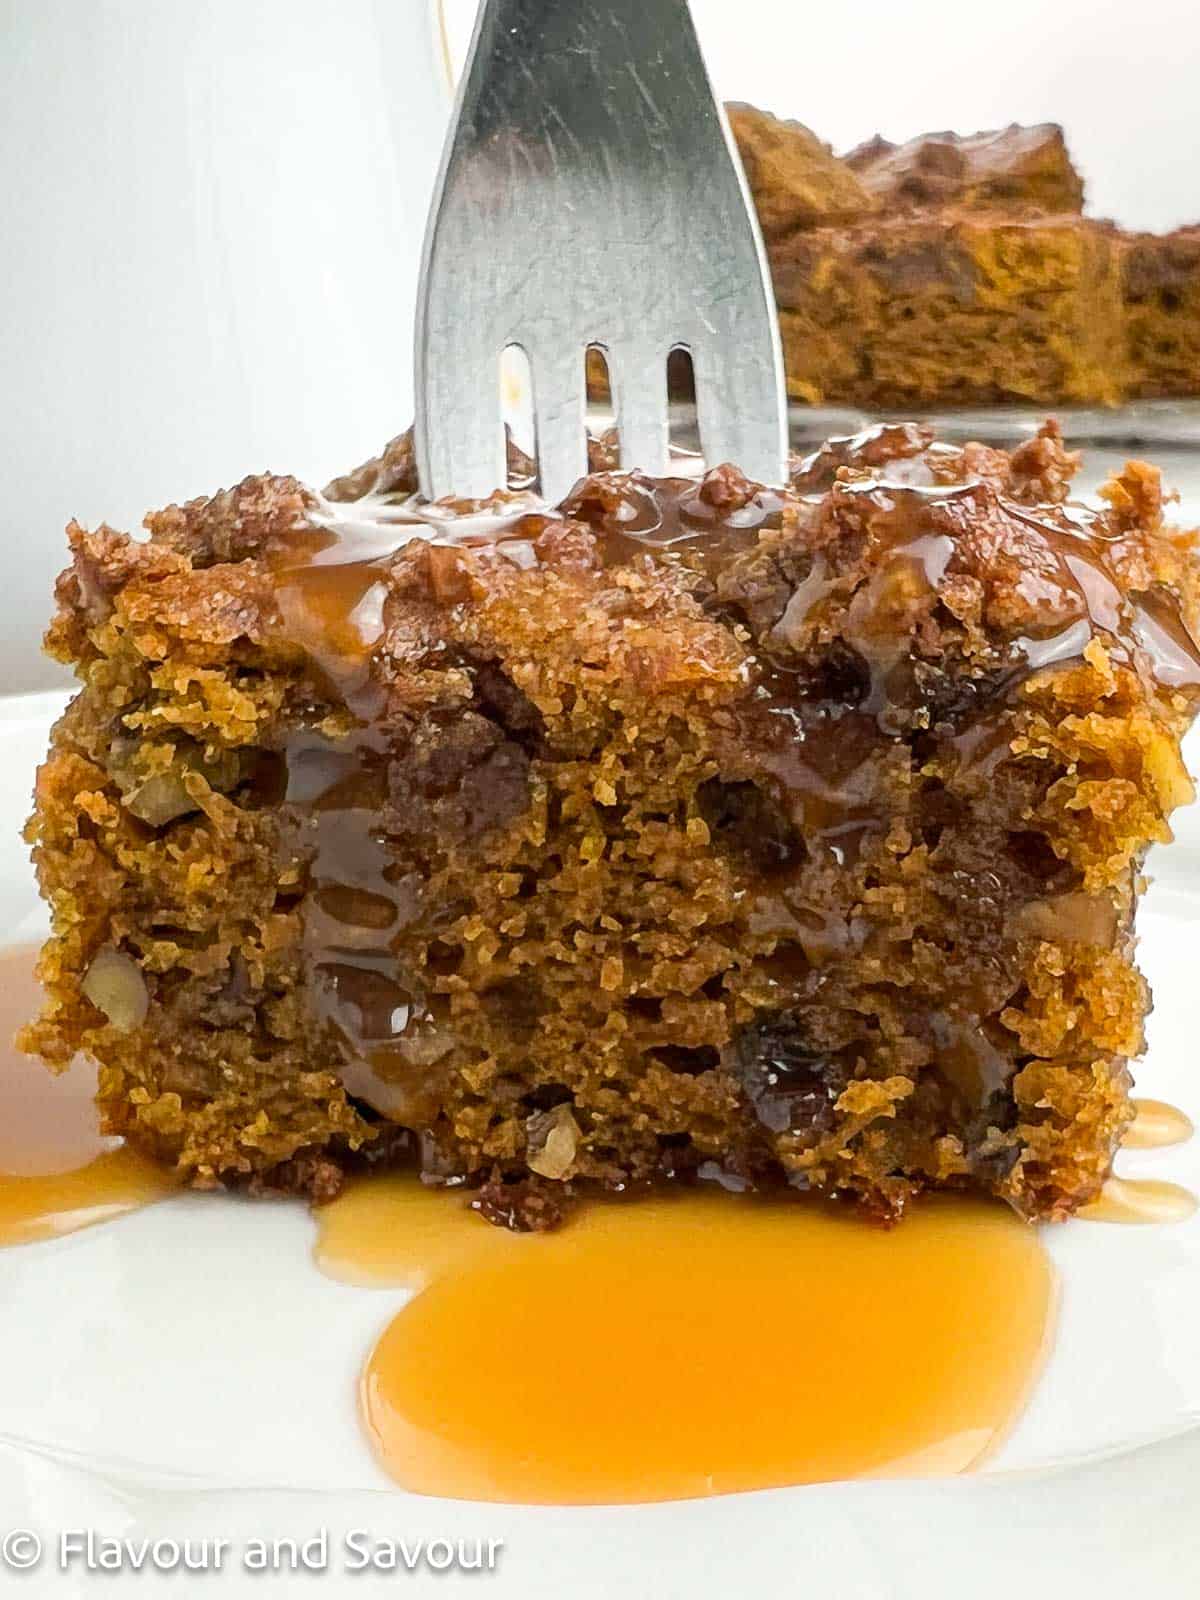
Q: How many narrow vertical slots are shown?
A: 3